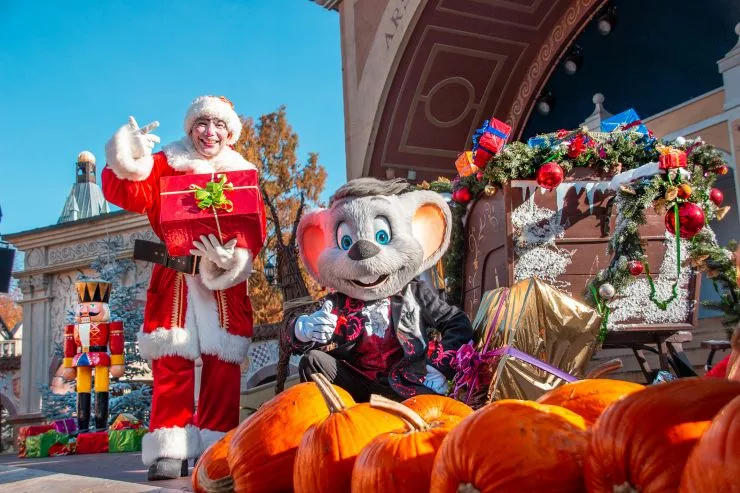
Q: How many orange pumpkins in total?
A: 9